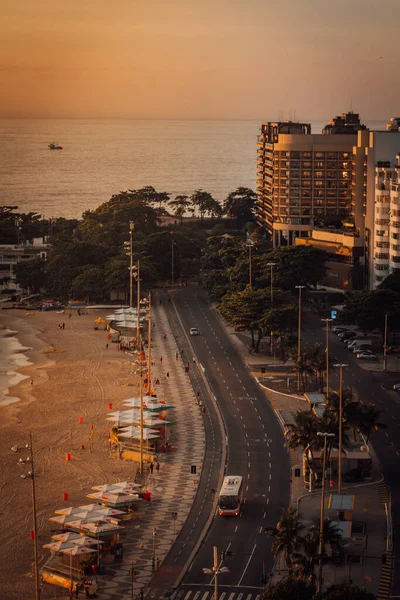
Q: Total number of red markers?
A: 5